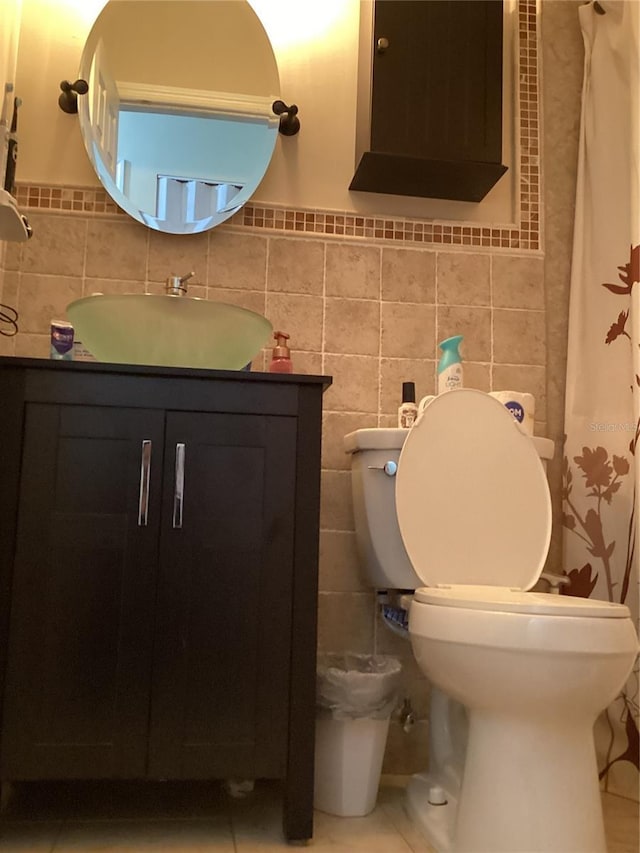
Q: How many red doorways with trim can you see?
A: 0